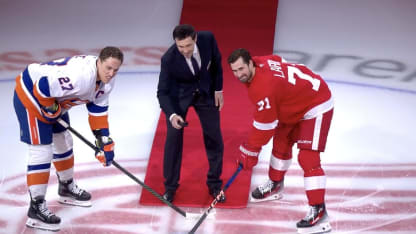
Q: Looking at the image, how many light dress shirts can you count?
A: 1